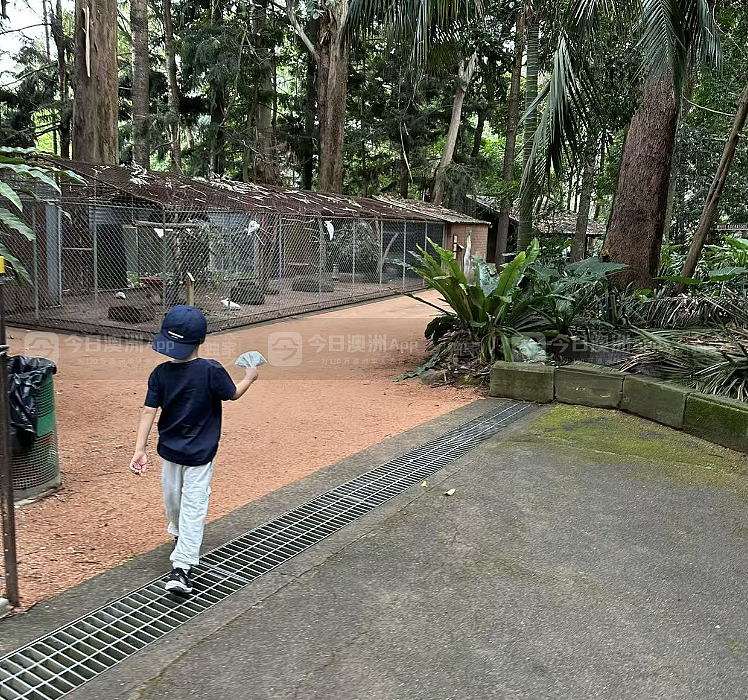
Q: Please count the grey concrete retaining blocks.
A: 4